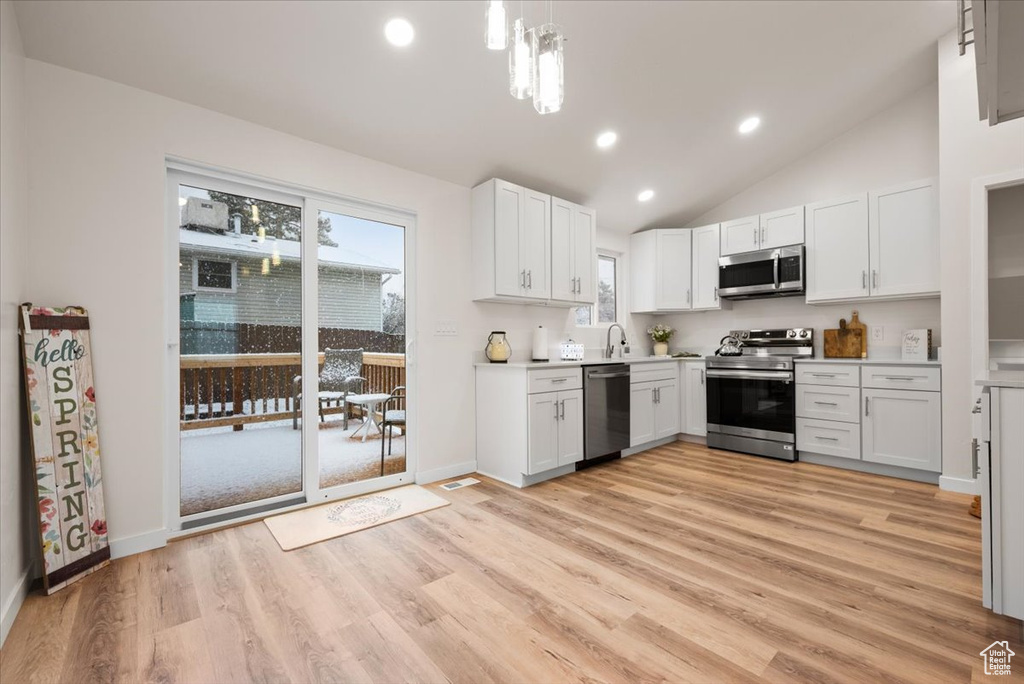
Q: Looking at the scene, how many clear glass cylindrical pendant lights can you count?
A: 3